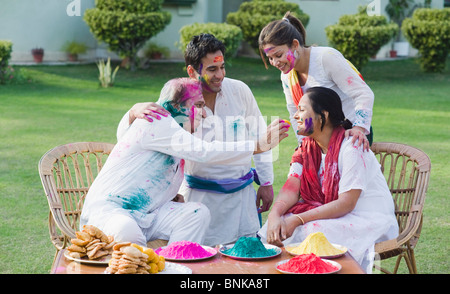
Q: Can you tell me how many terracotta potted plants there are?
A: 4